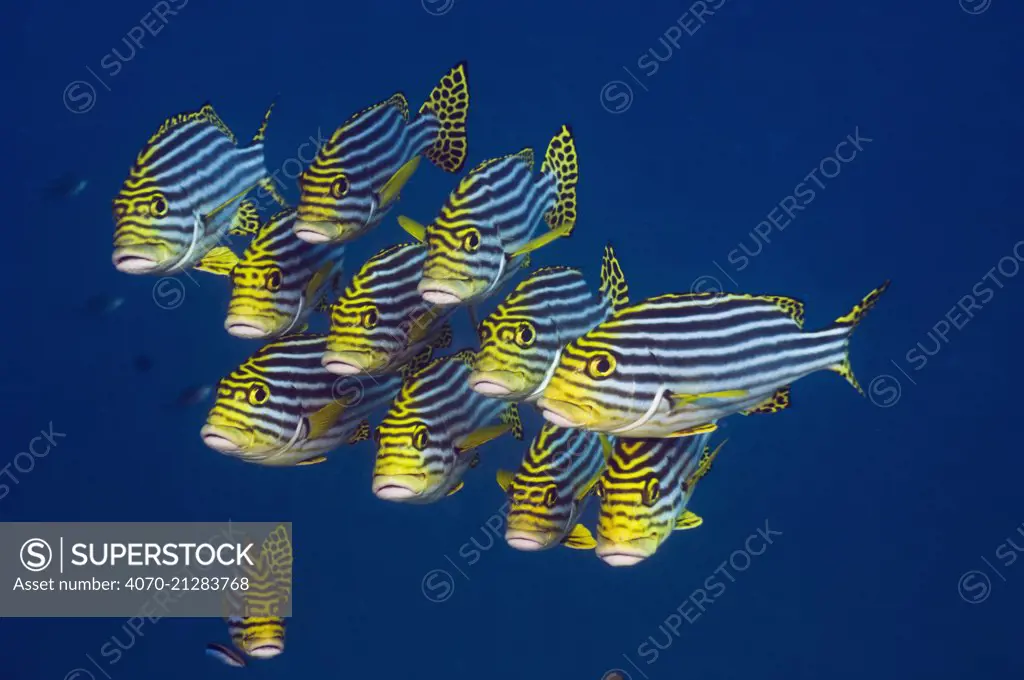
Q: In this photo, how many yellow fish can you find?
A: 12